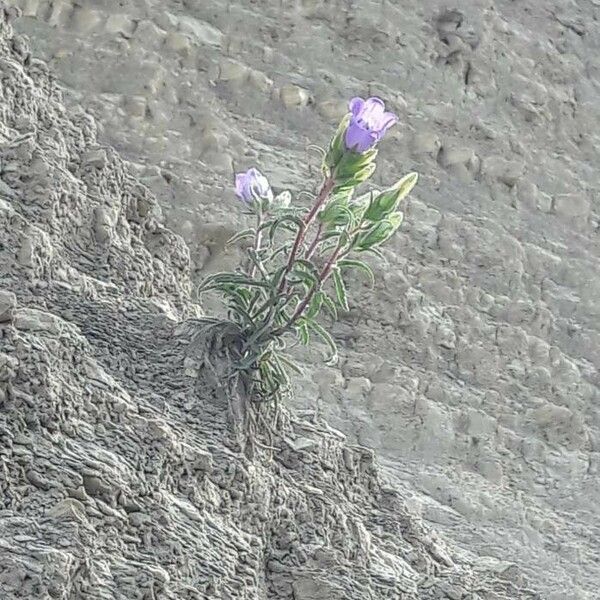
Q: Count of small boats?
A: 0